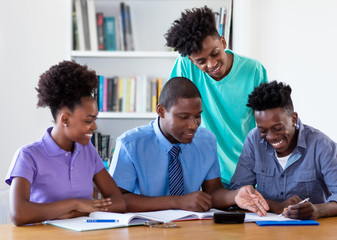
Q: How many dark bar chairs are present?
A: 0